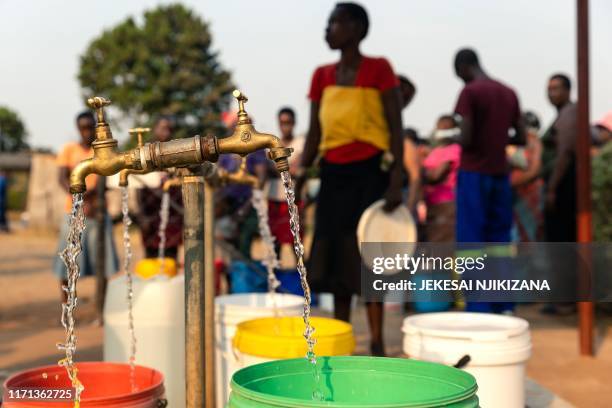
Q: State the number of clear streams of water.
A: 5